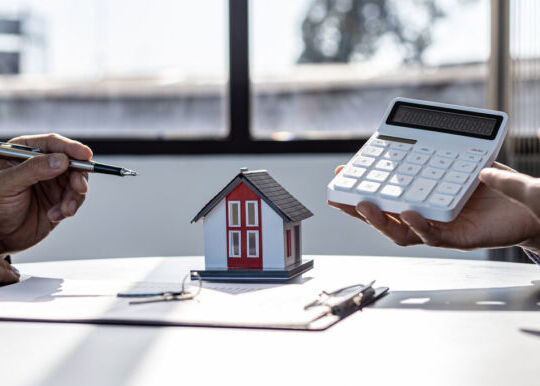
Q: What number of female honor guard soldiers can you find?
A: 0